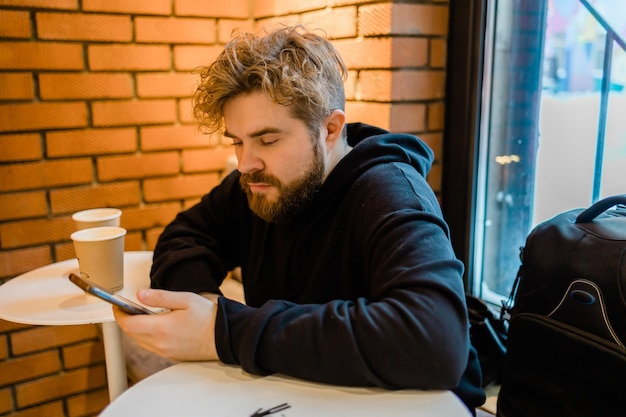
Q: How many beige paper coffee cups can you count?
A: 2